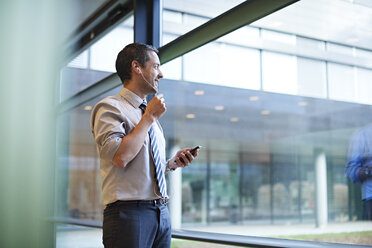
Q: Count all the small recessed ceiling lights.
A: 8